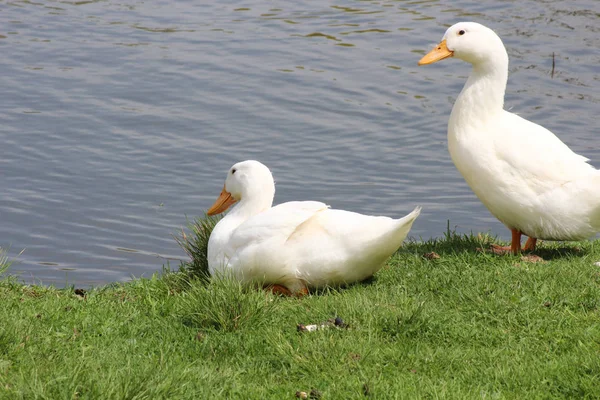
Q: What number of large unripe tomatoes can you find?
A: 0